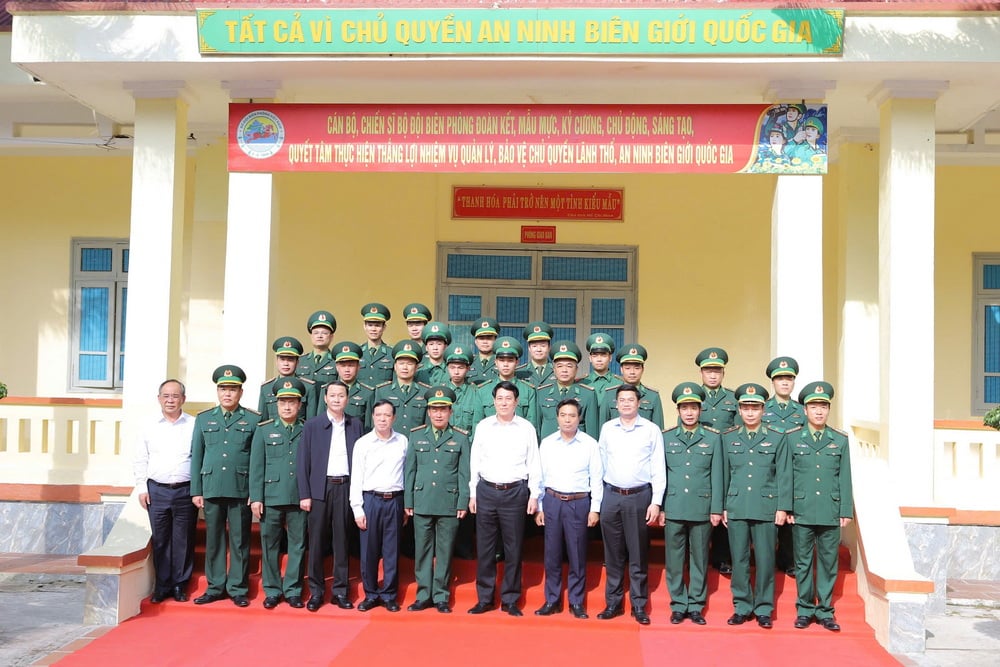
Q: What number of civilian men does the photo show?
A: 6